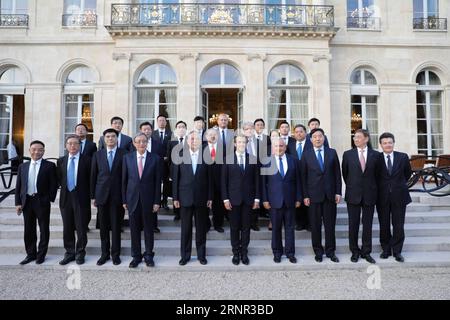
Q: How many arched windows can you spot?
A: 7